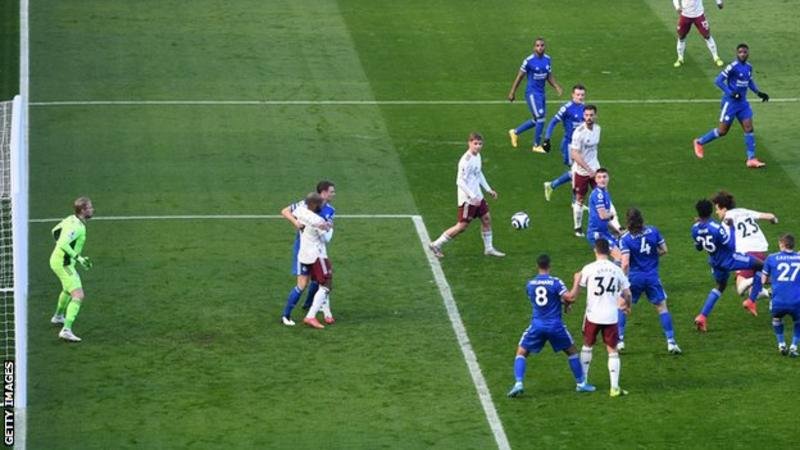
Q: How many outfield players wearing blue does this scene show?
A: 9